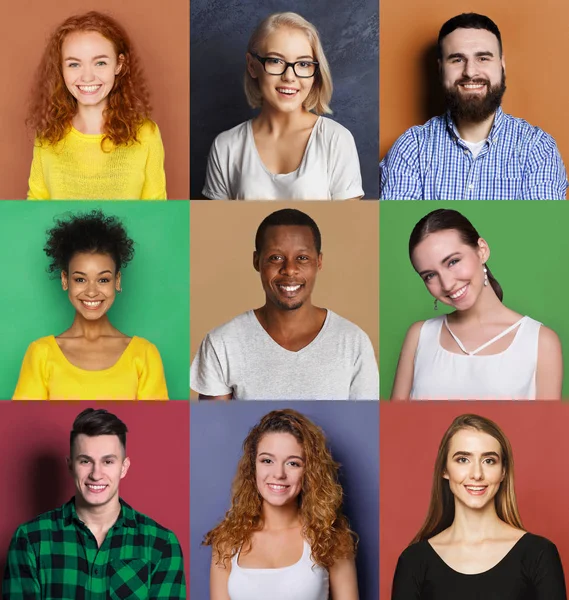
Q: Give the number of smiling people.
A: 9